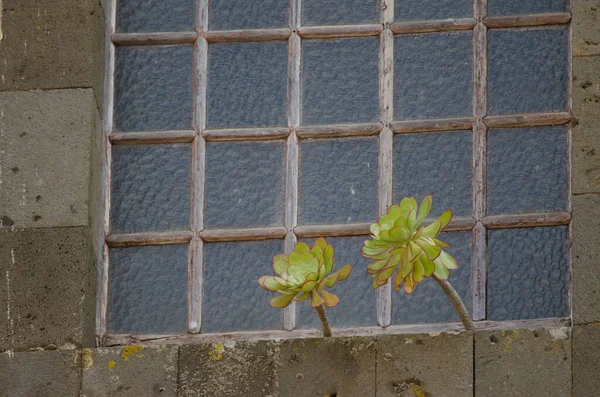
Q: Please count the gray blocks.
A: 13